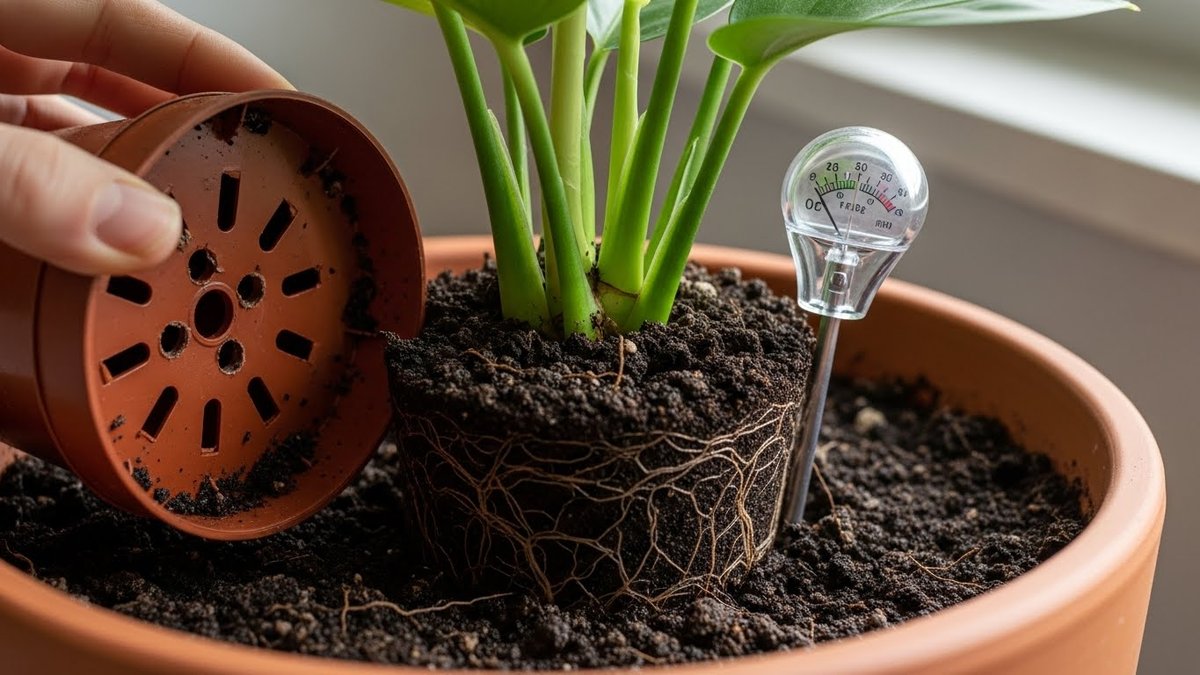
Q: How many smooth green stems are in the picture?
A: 9